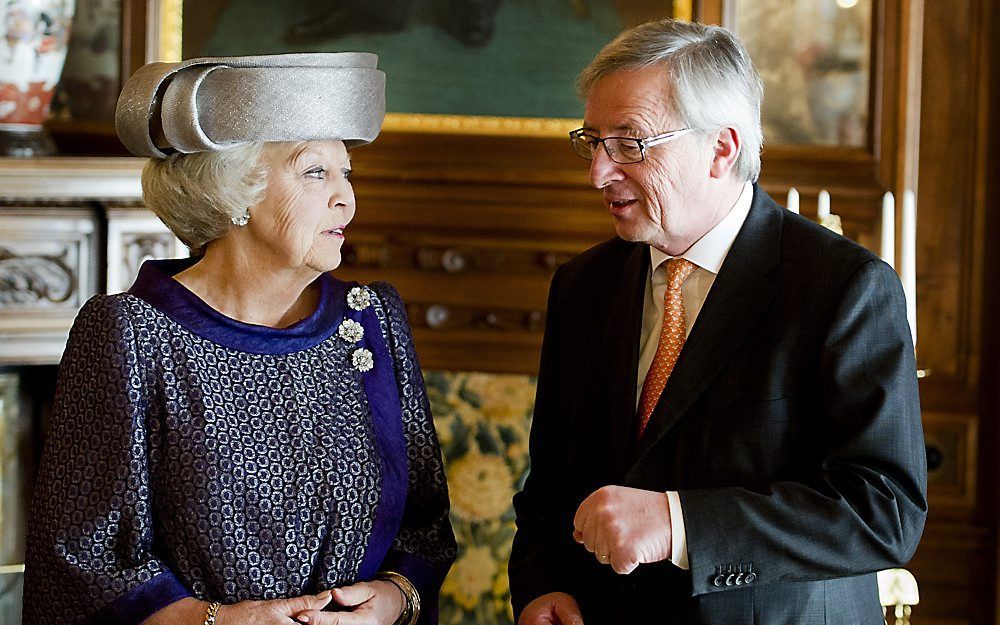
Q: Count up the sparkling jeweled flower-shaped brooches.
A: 3